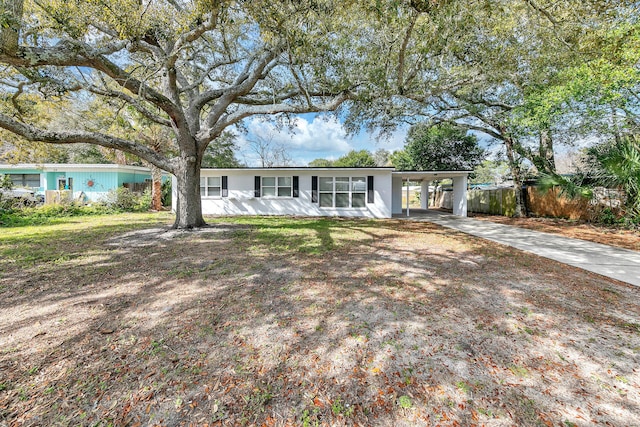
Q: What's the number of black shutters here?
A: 5